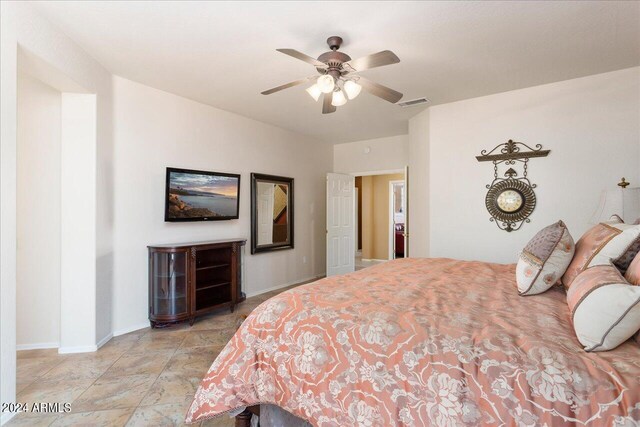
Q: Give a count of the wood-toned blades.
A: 5